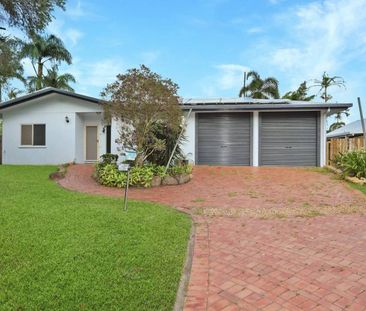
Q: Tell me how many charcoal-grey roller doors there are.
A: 2